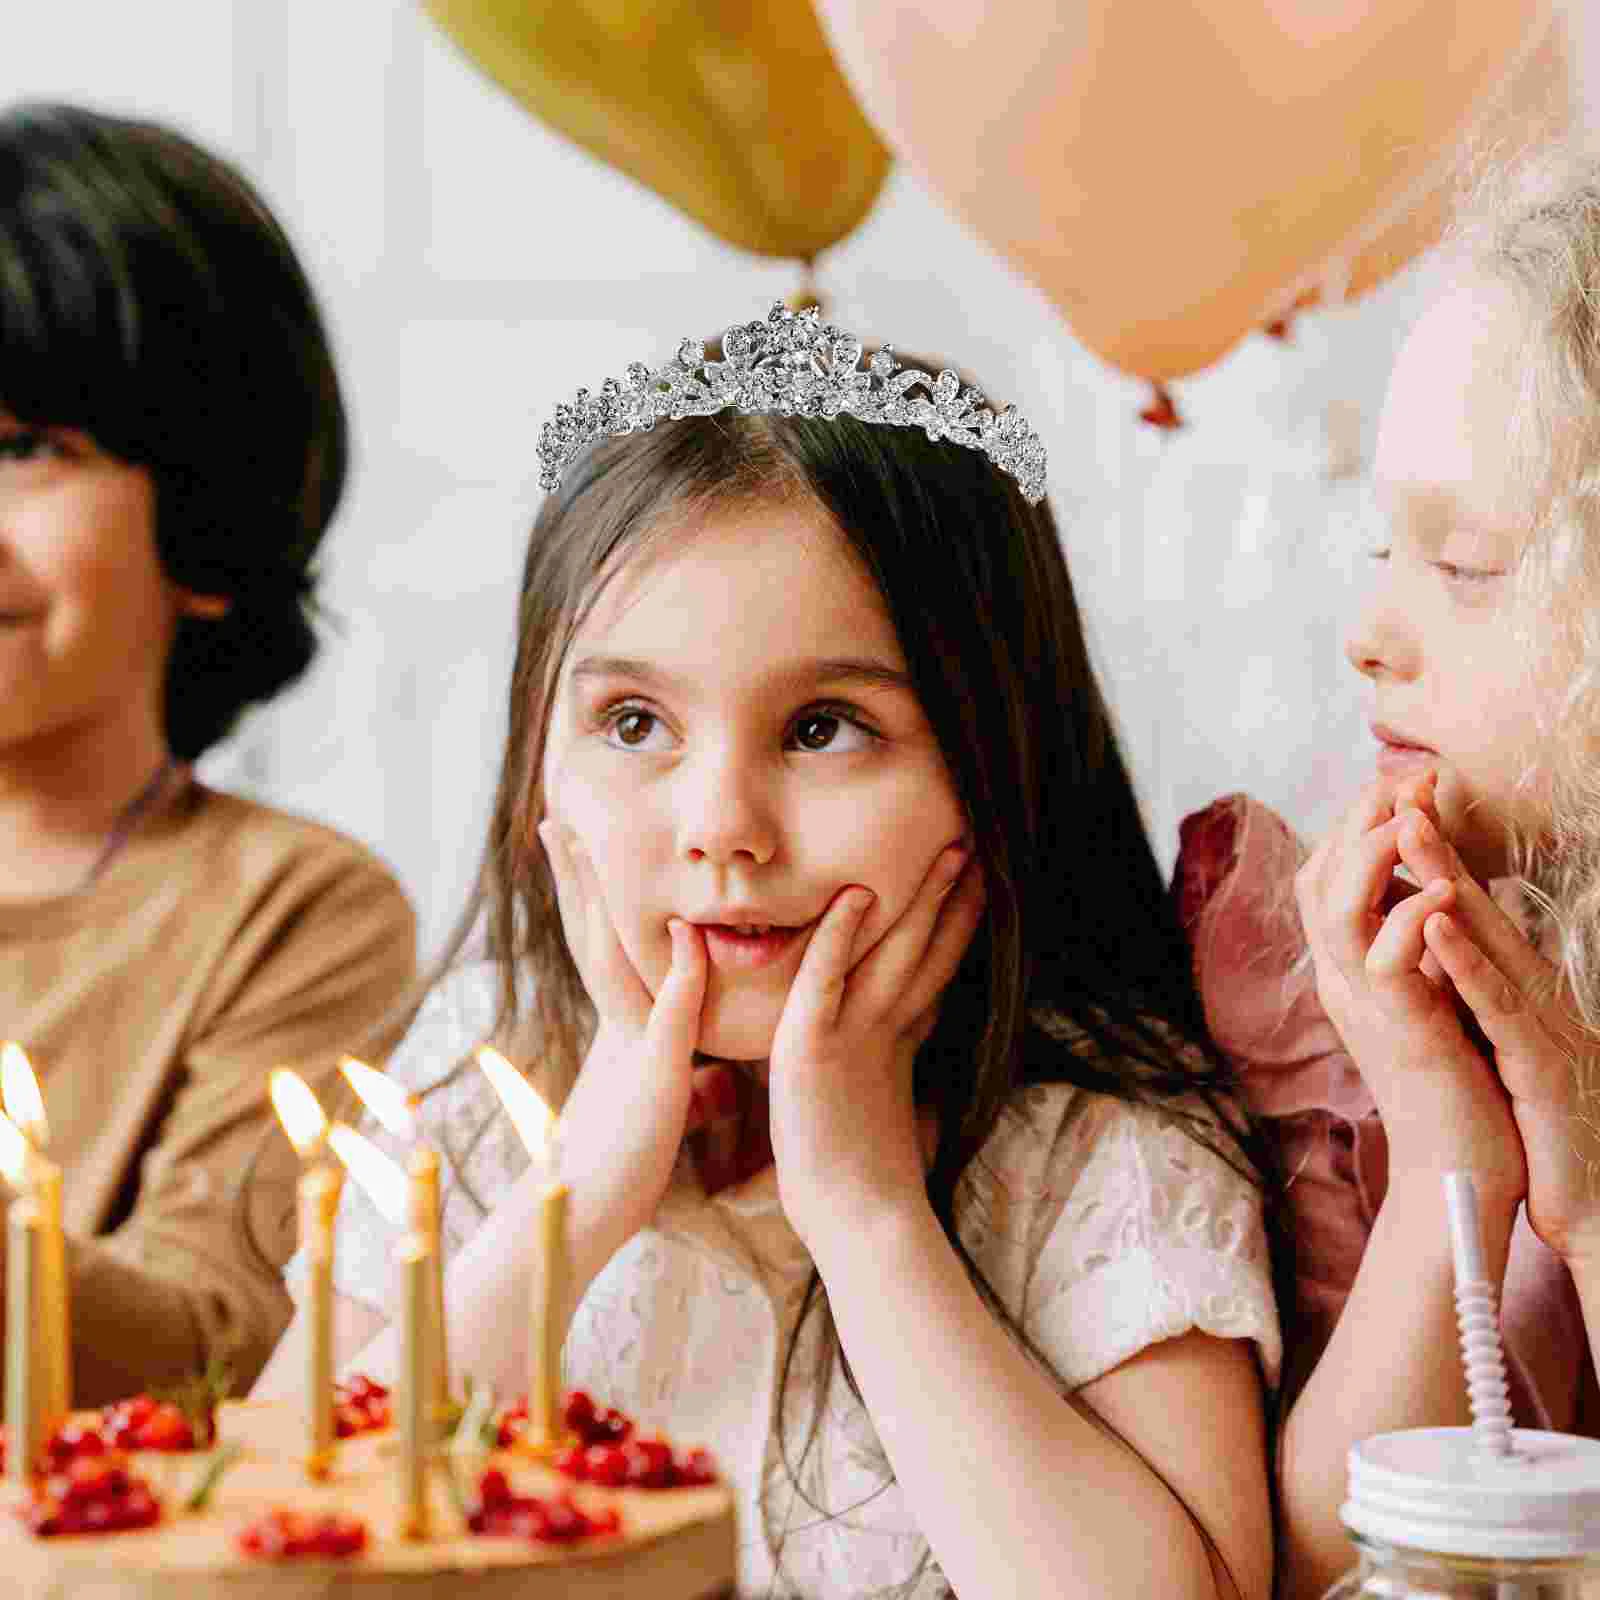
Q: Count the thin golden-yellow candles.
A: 6